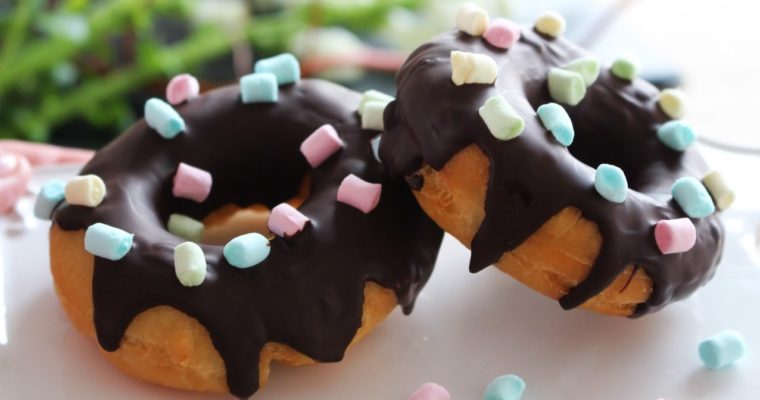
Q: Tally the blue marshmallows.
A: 12